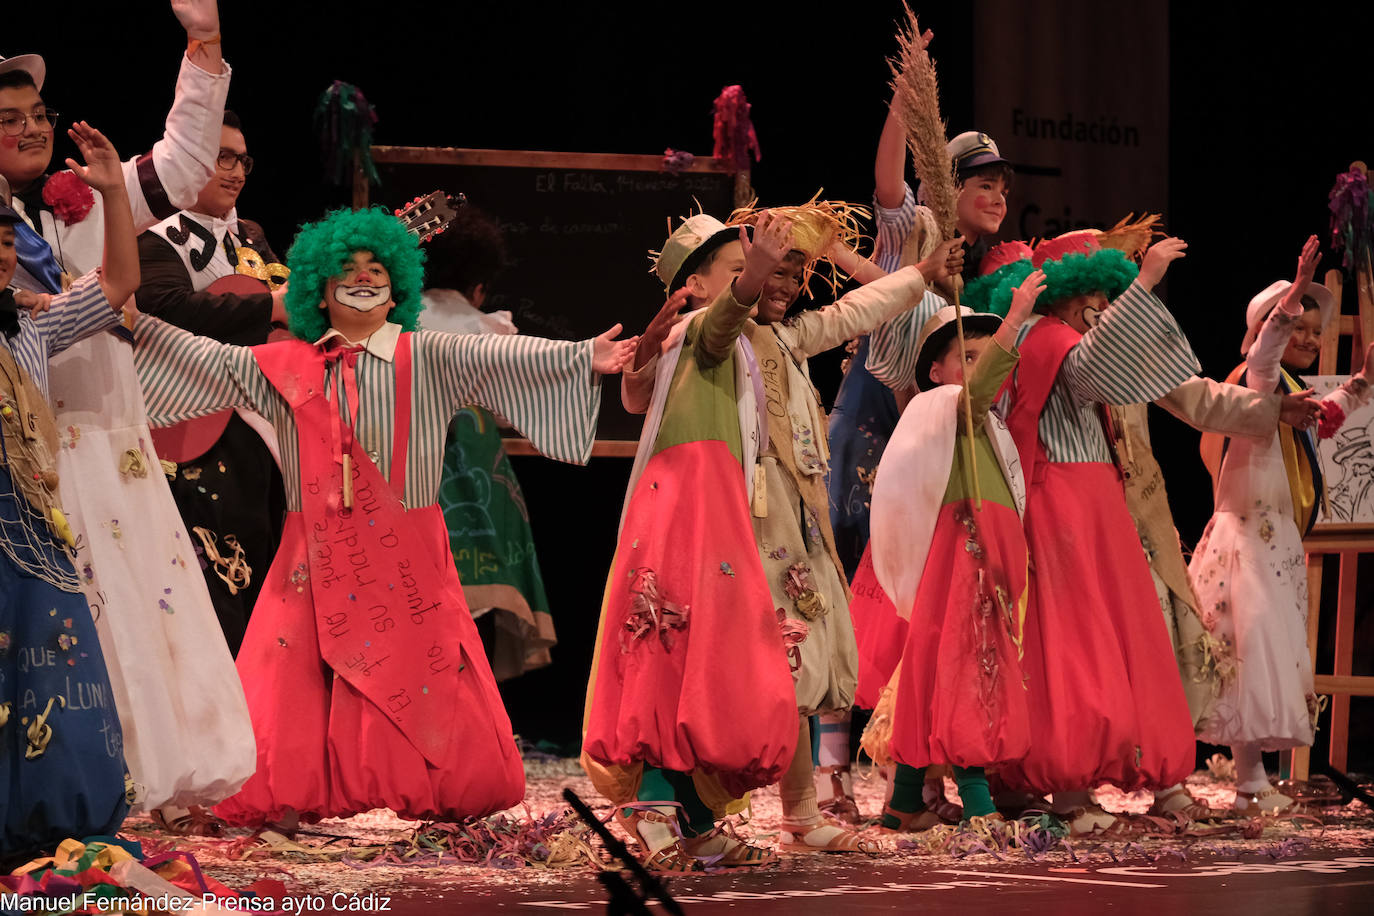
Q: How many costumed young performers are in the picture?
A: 13